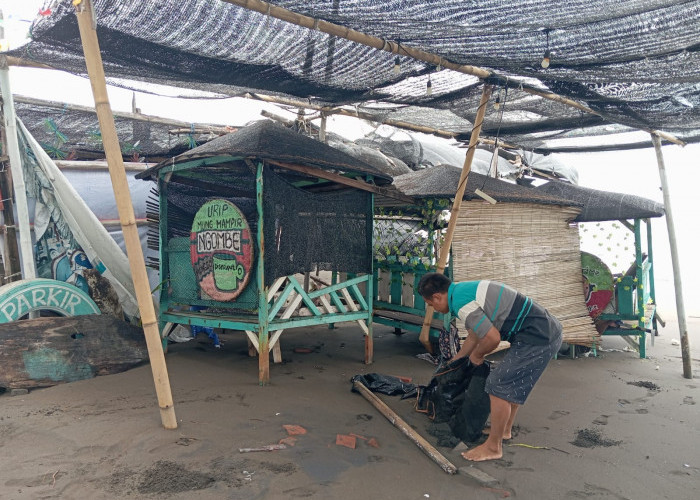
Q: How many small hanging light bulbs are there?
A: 4